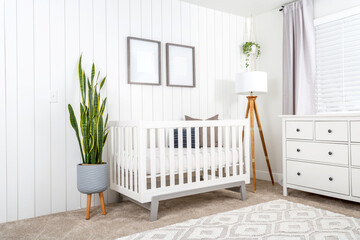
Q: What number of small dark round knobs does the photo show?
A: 6